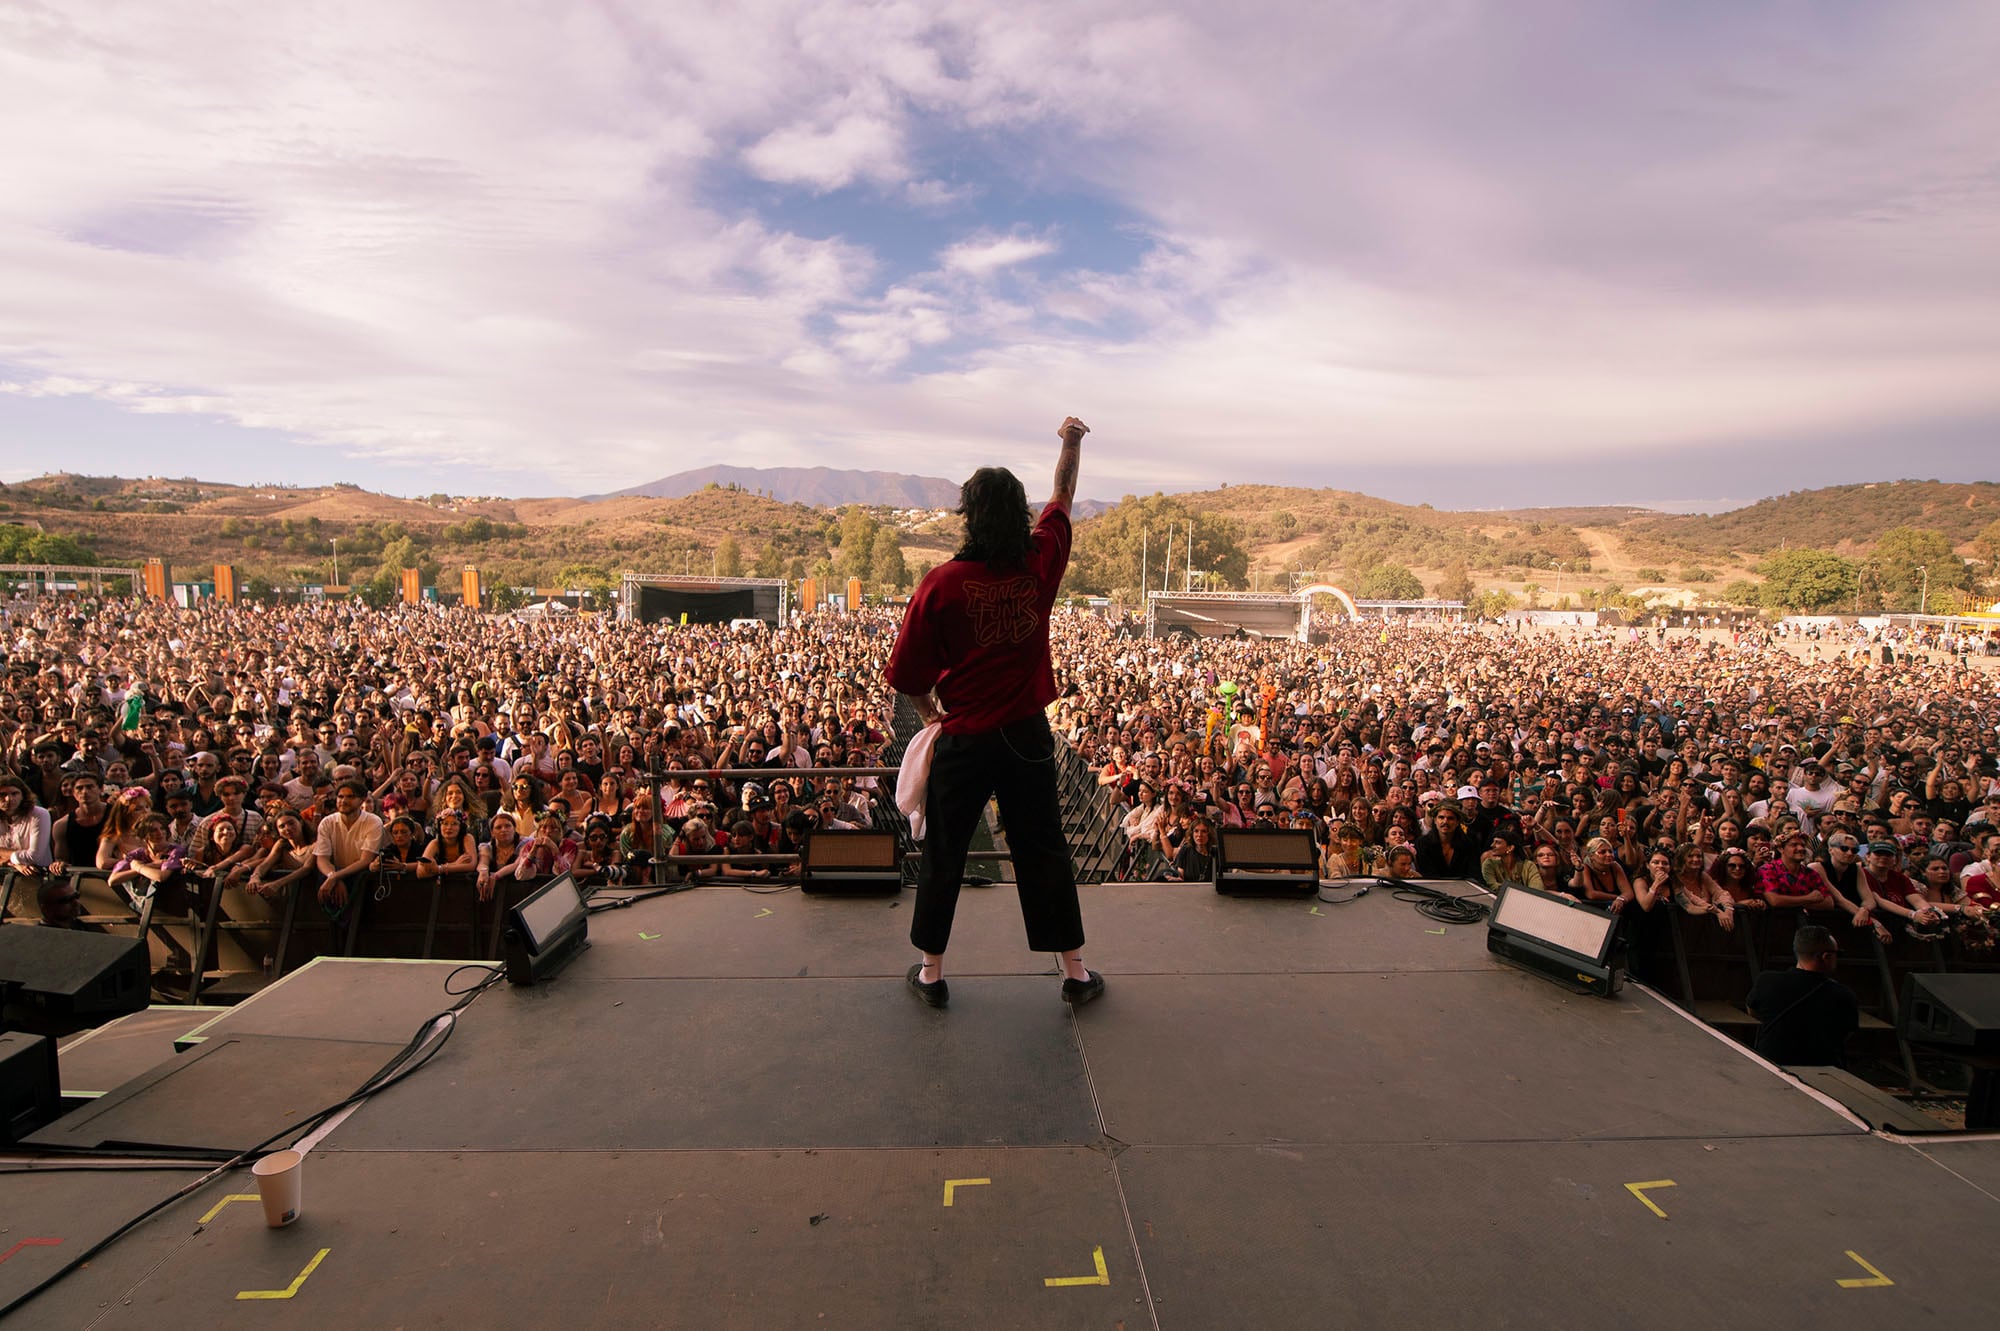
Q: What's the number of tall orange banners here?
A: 6